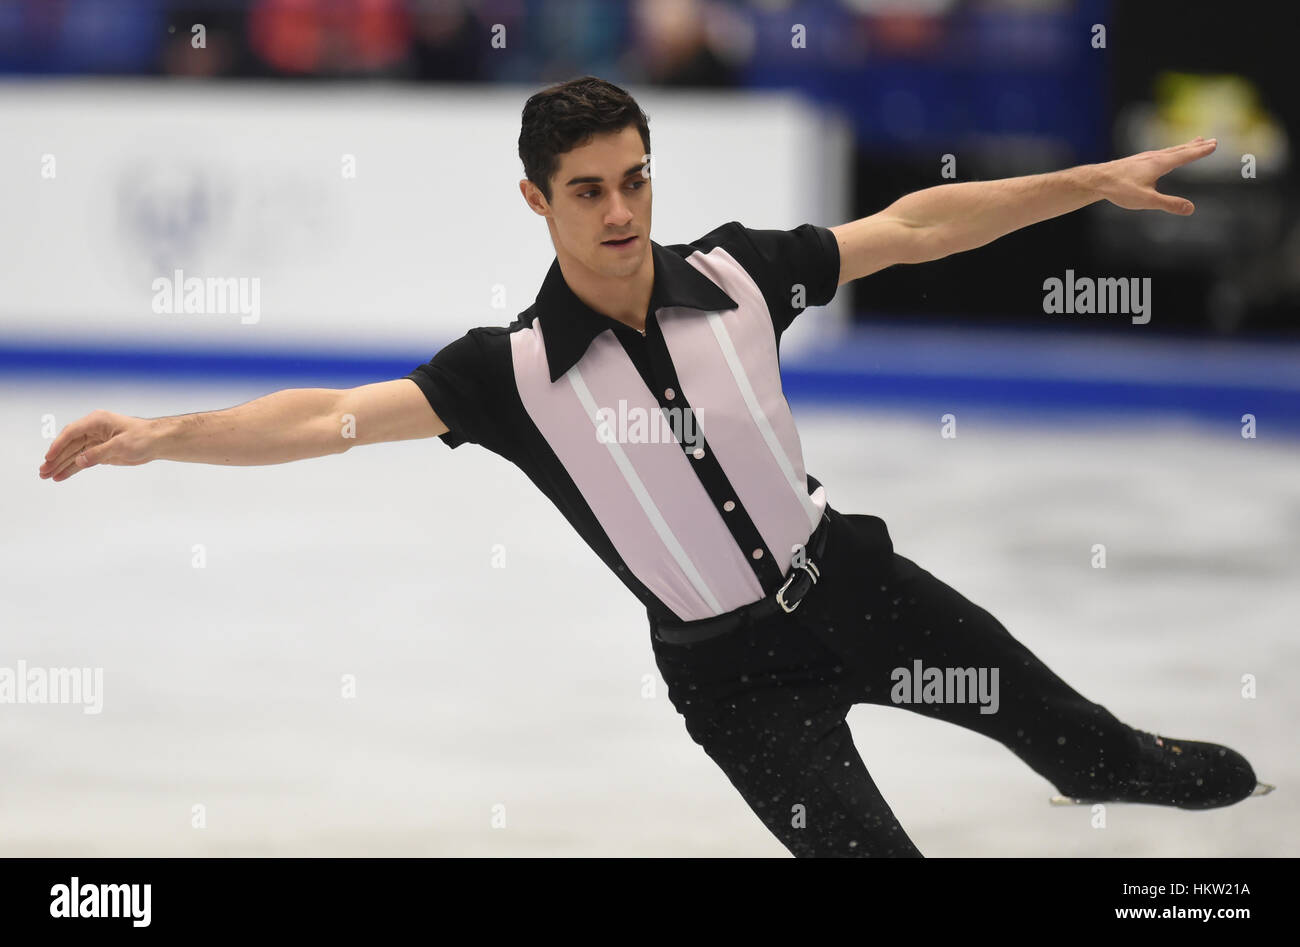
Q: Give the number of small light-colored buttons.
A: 4